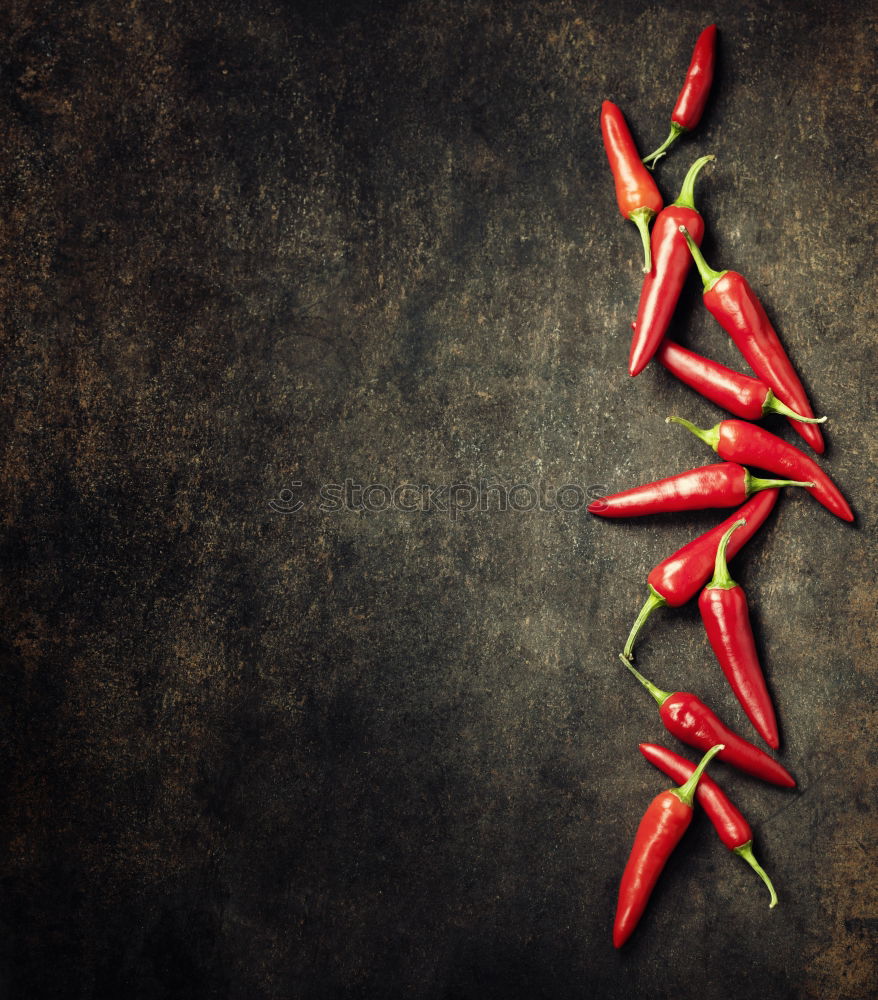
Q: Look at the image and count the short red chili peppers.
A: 12